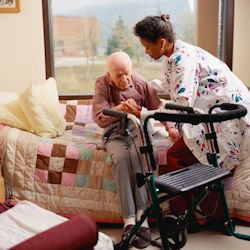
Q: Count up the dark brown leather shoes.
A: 2